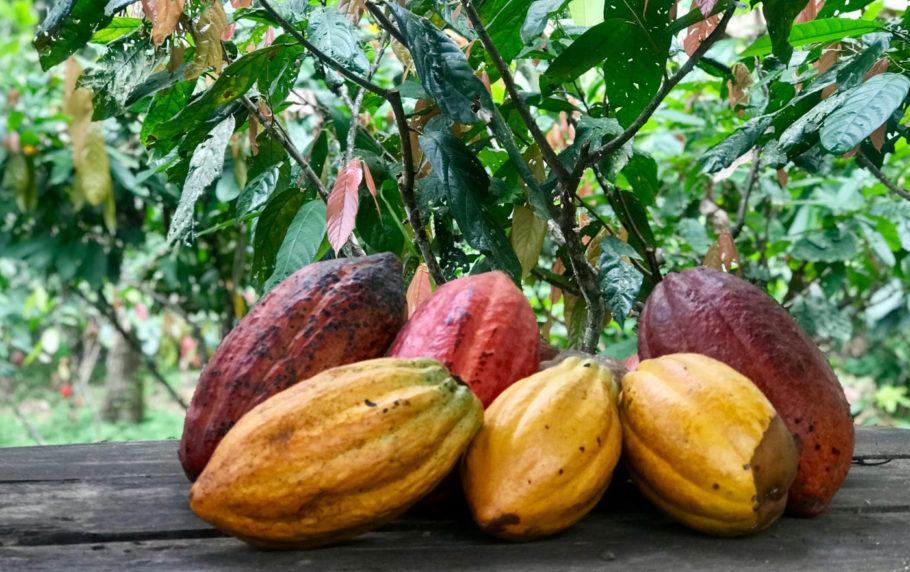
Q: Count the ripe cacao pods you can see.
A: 6